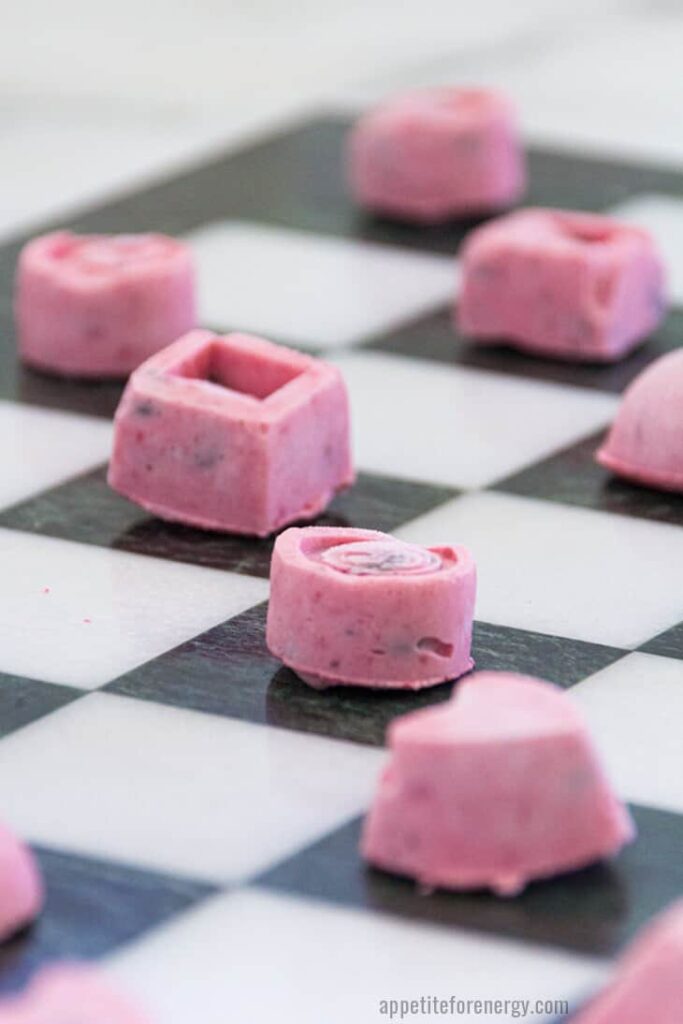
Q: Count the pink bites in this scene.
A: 10